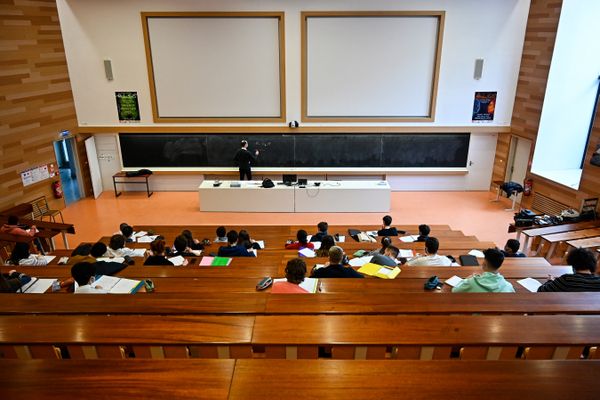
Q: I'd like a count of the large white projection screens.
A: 2